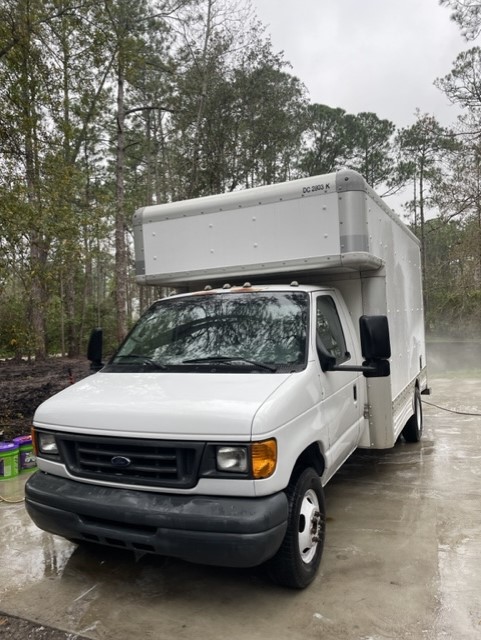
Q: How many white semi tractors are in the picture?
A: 0